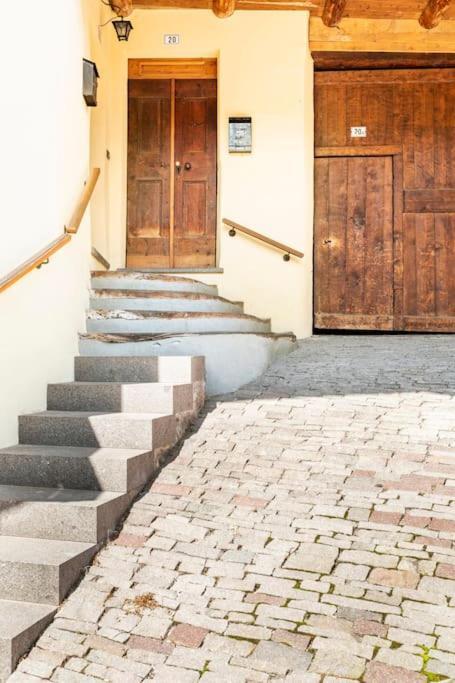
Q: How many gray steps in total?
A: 7